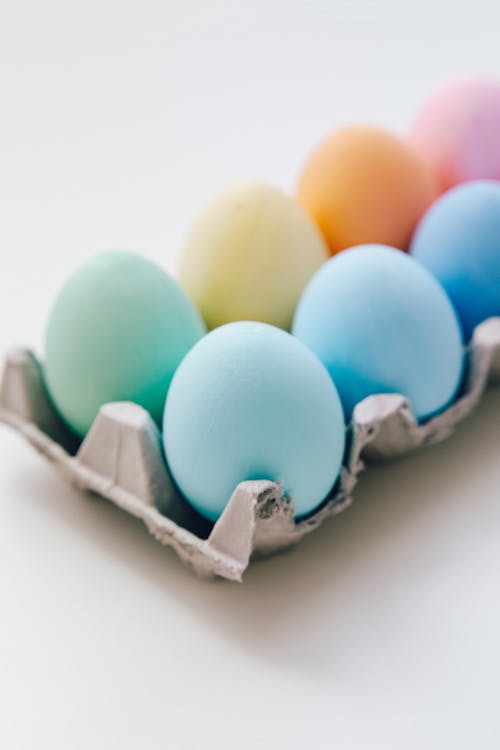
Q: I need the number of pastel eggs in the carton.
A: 7